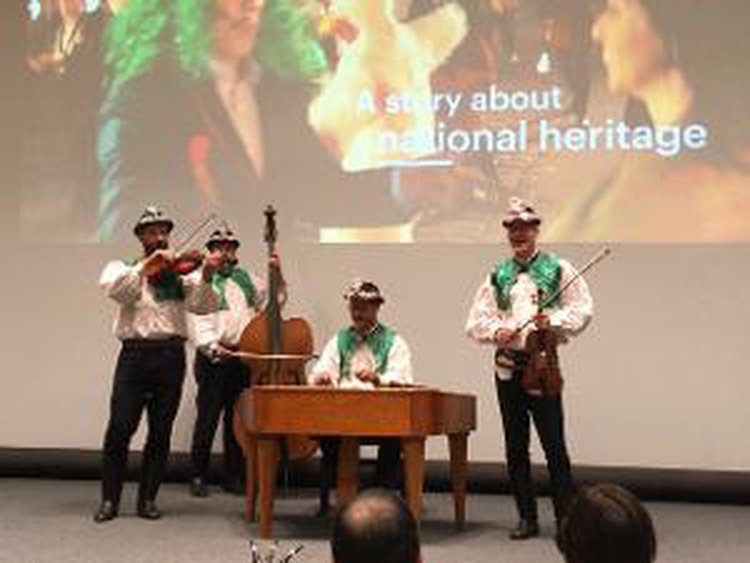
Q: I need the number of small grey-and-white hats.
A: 4